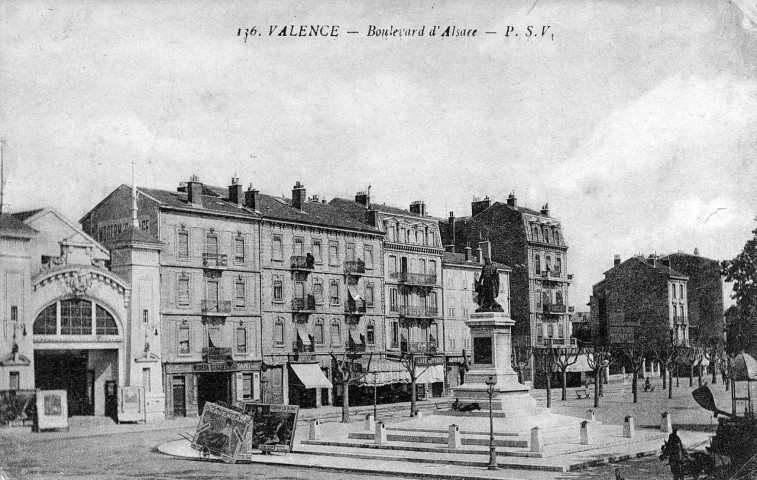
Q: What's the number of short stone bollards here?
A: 10